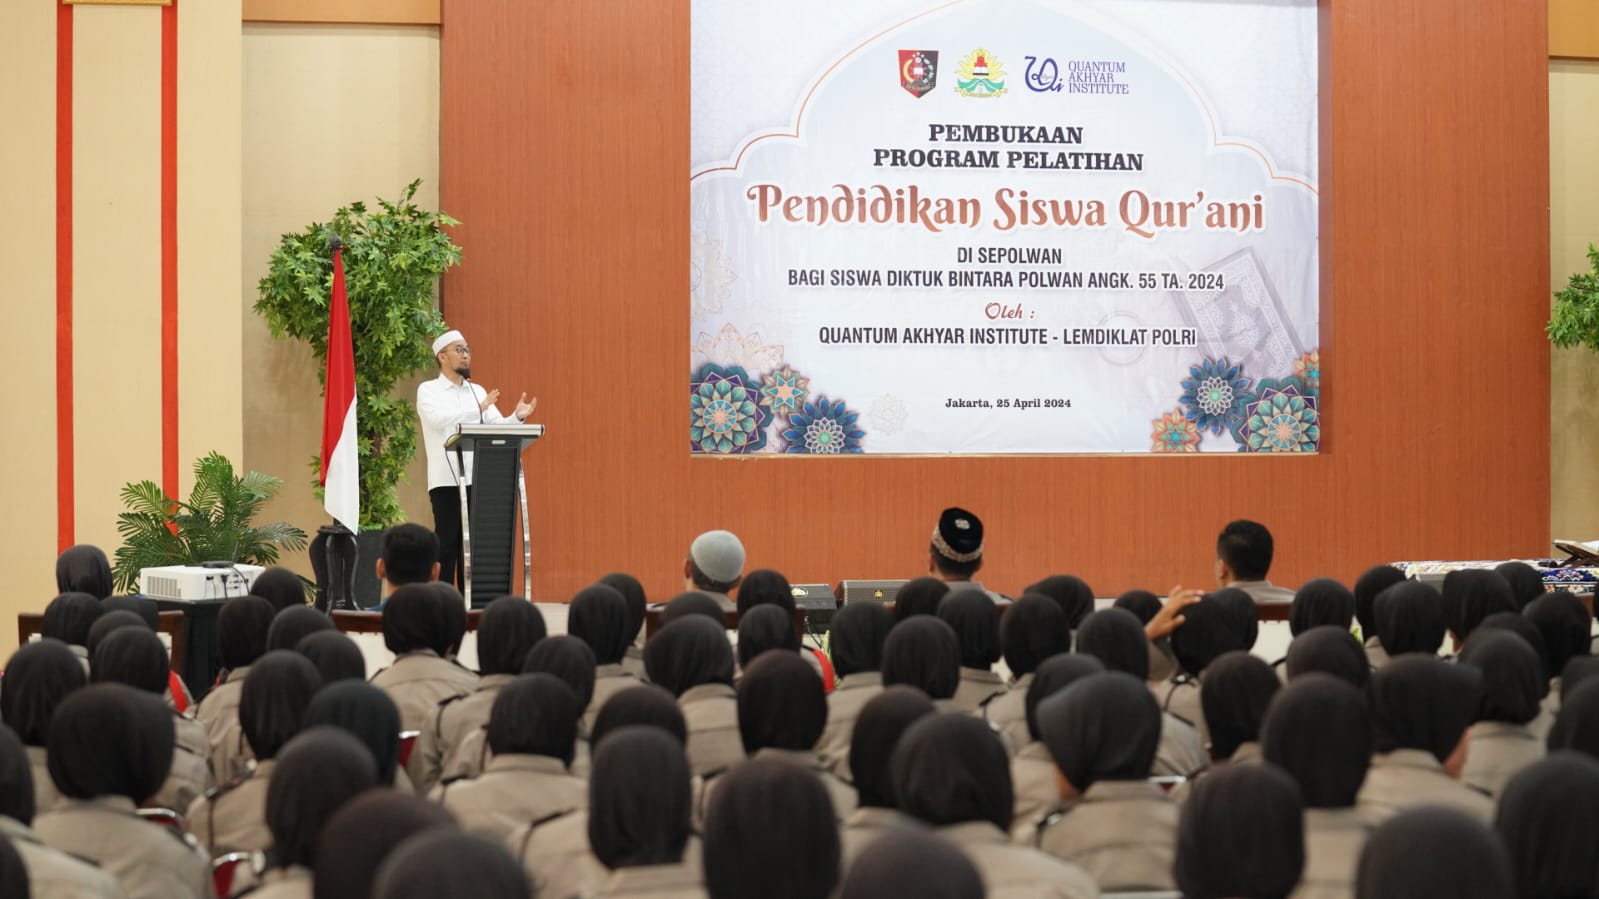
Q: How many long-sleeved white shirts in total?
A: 1